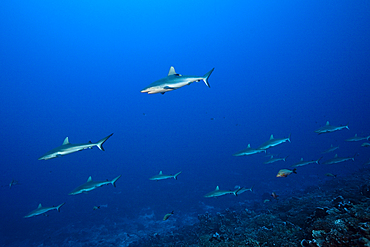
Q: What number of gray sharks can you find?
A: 15